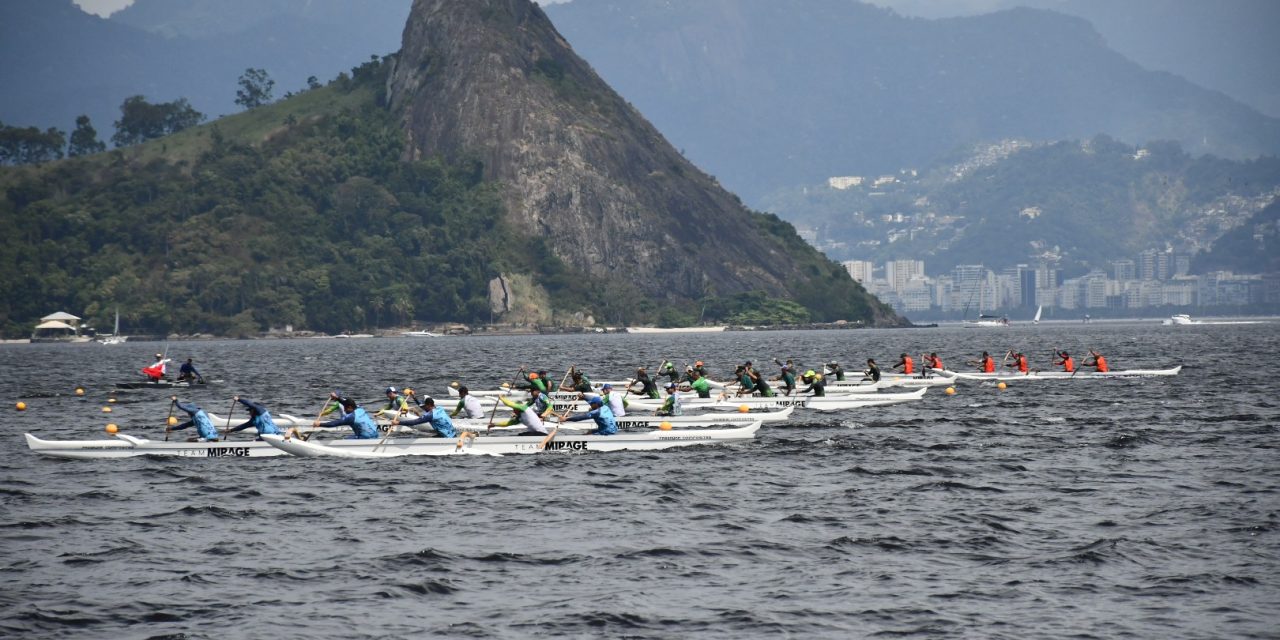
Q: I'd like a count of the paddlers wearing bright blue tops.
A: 5